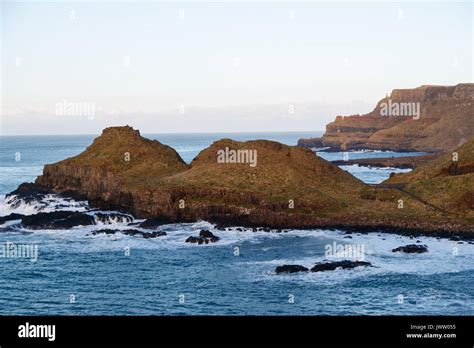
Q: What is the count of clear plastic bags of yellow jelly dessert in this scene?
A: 0